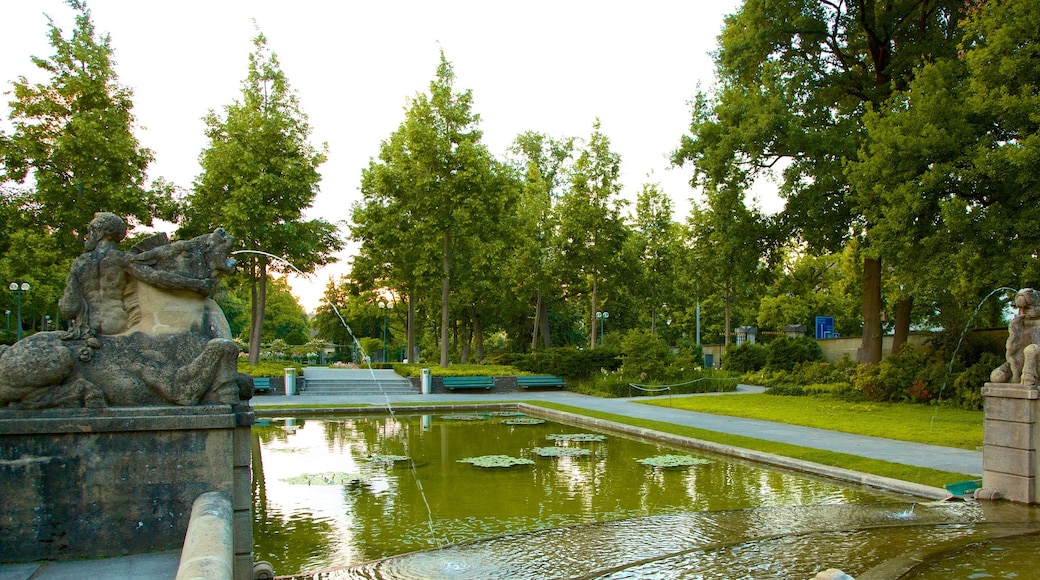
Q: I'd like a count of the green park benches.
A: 3